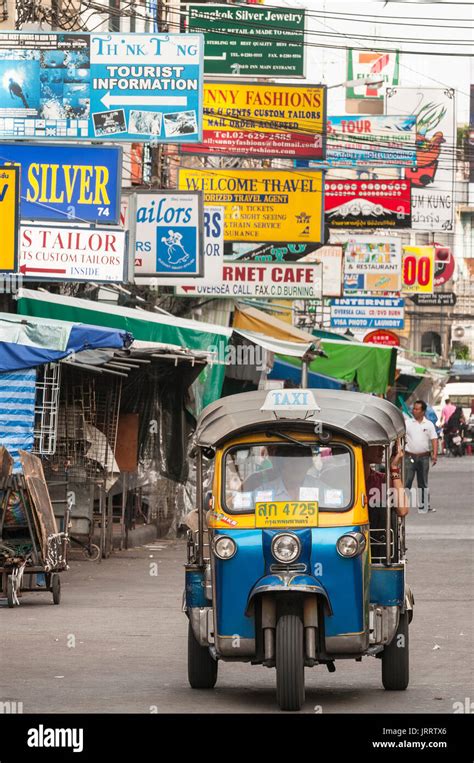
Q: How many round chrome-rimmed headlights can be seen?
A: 3